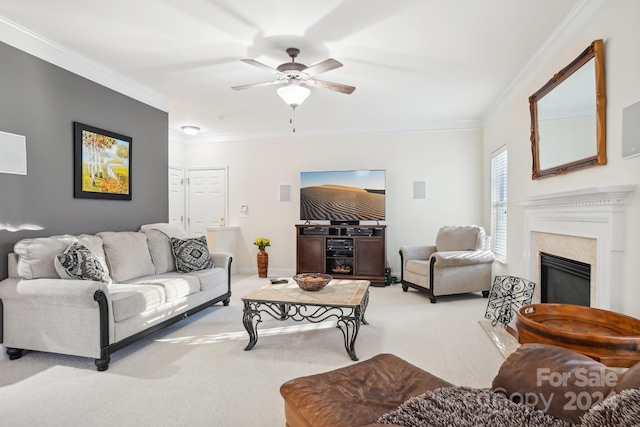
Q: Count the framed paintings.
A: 1